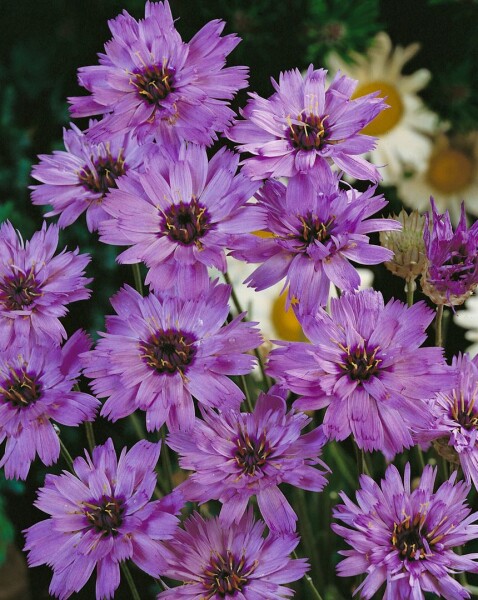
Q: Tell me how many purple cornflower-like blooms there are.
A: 15